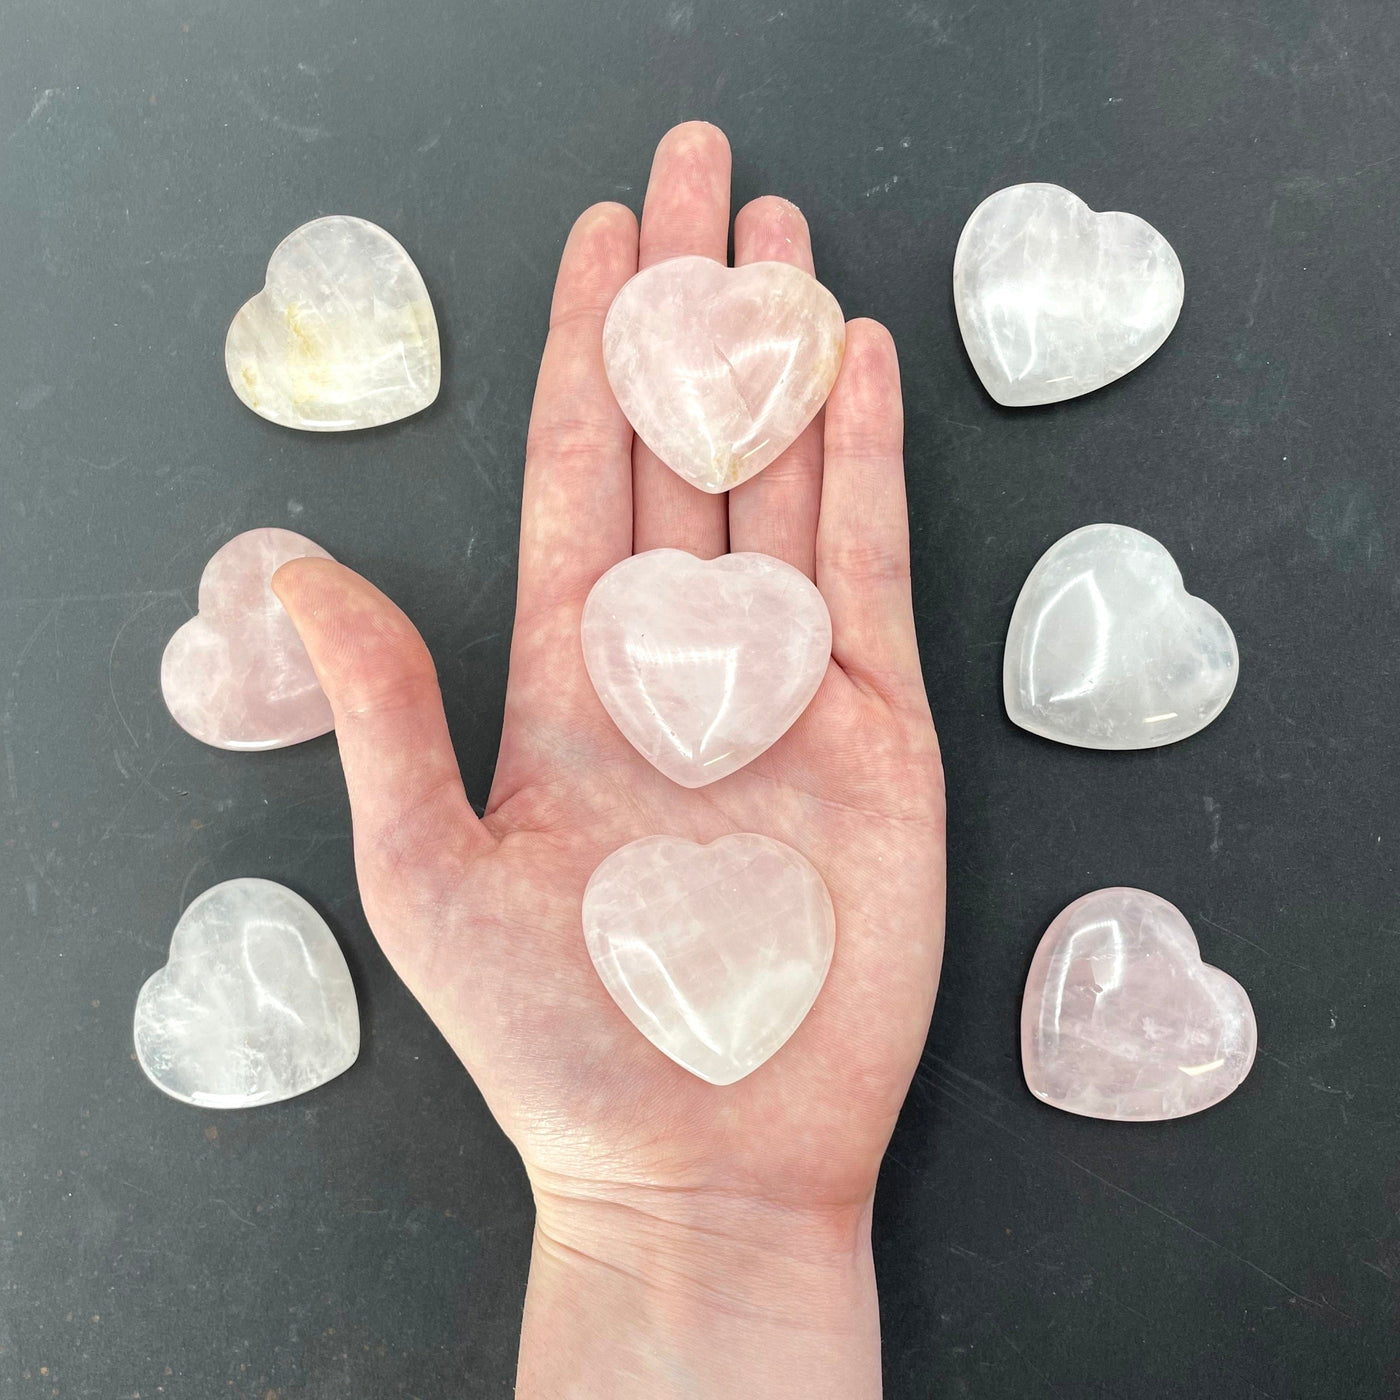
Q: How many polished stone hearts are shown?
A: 9